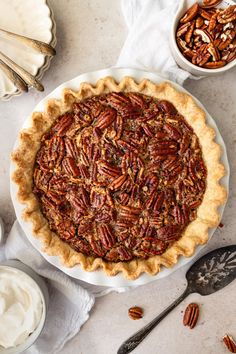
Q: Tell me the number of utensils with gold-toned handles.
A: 3